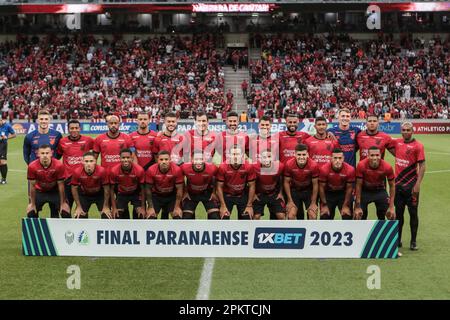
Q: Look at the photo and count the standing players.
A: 13